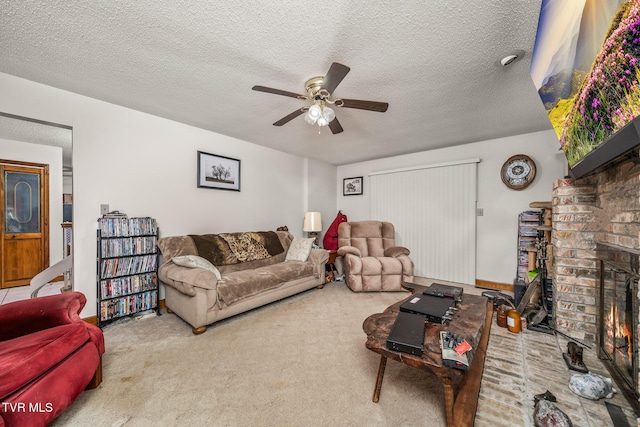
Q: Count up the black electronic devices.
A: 3